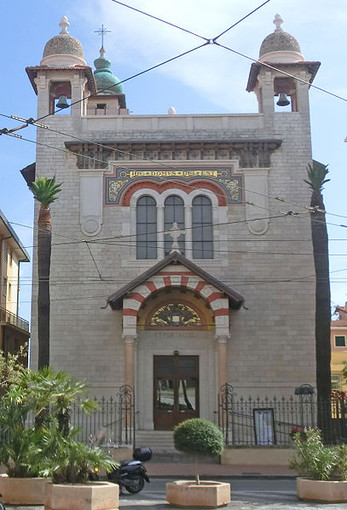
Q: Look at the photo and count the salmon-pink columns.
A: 2